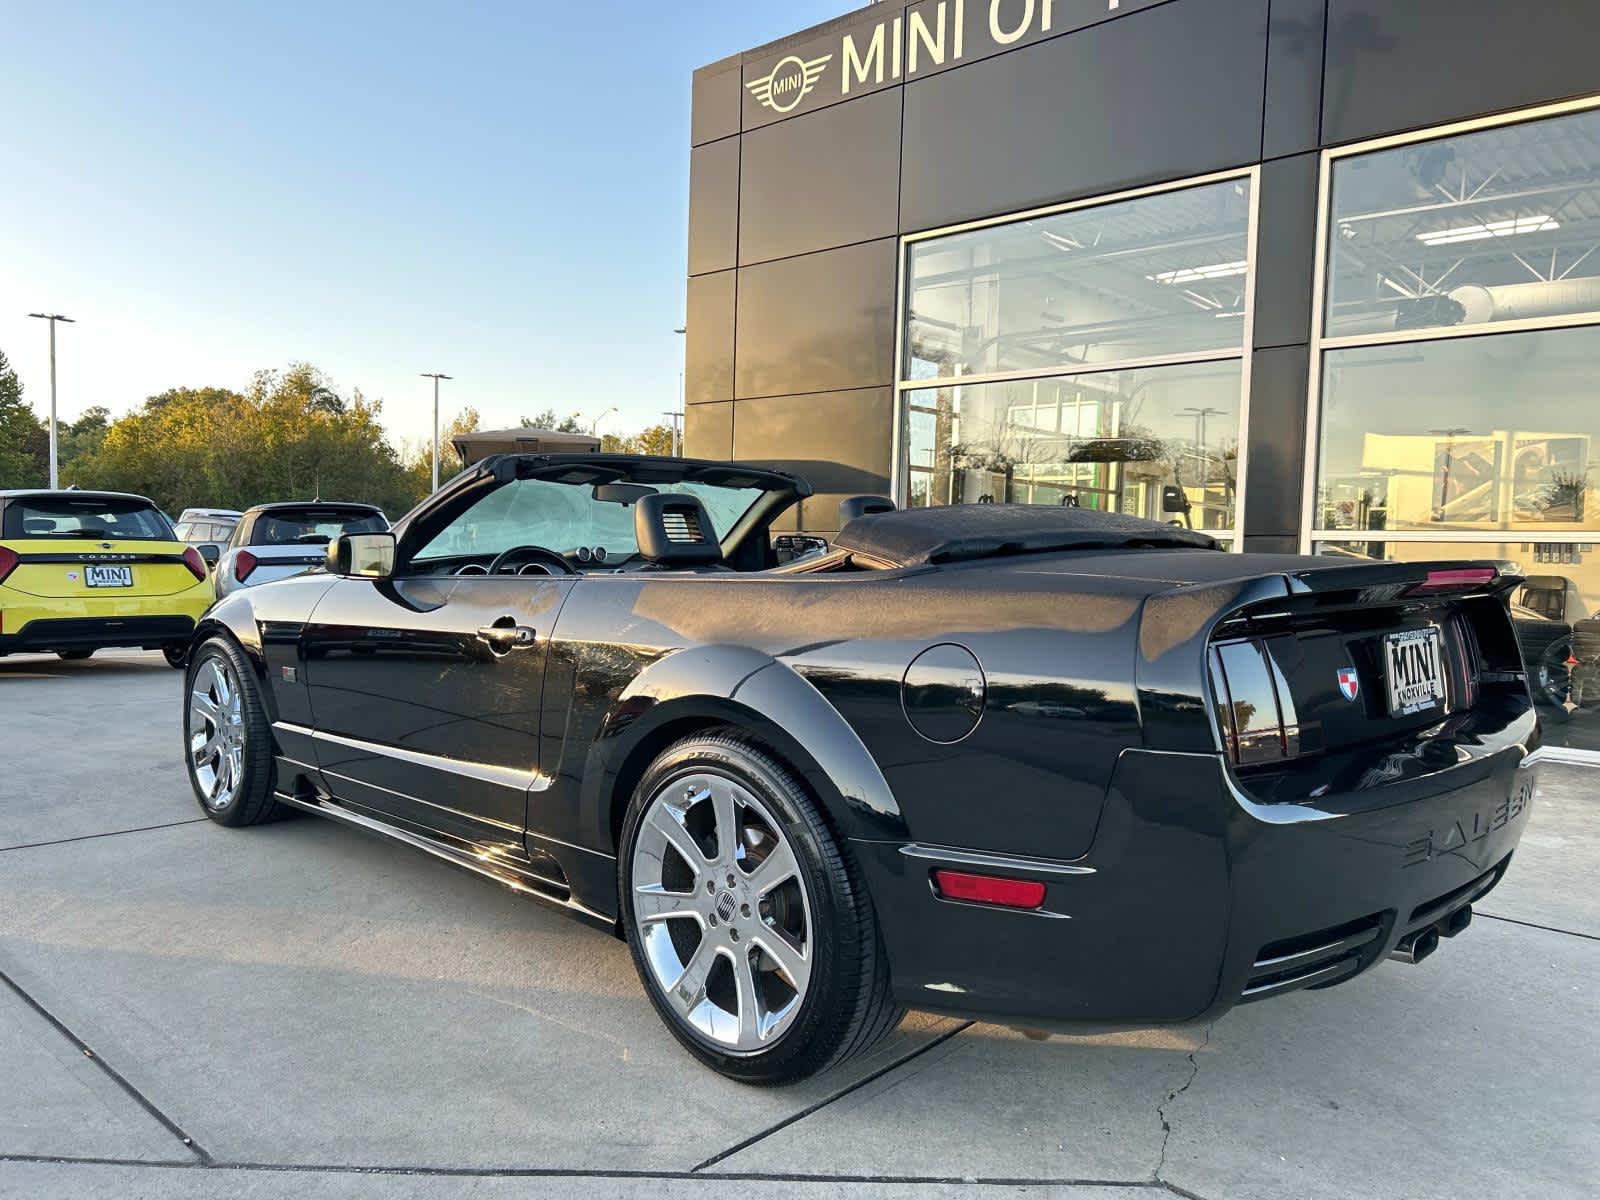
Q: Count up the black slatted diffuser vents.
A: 2